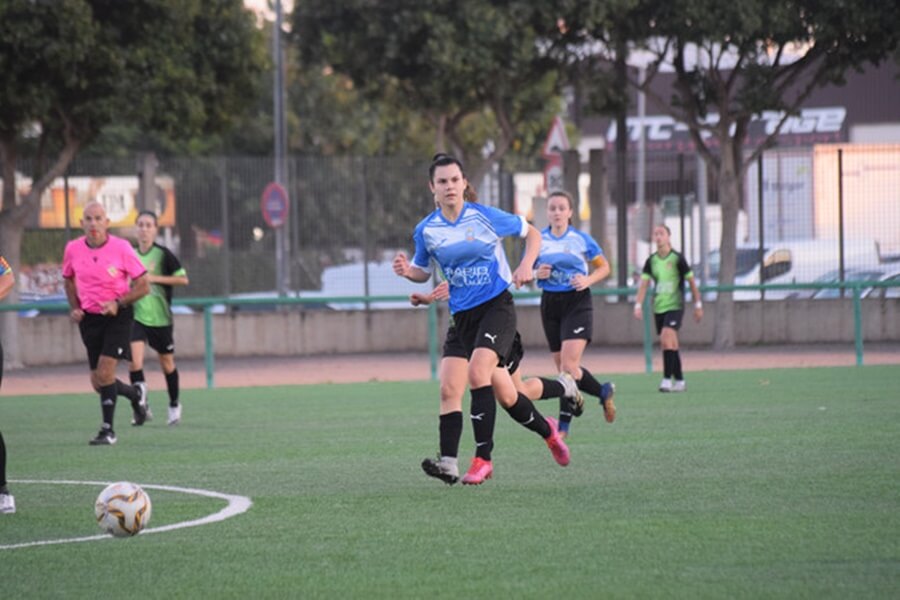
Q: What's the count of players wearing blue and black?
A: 2